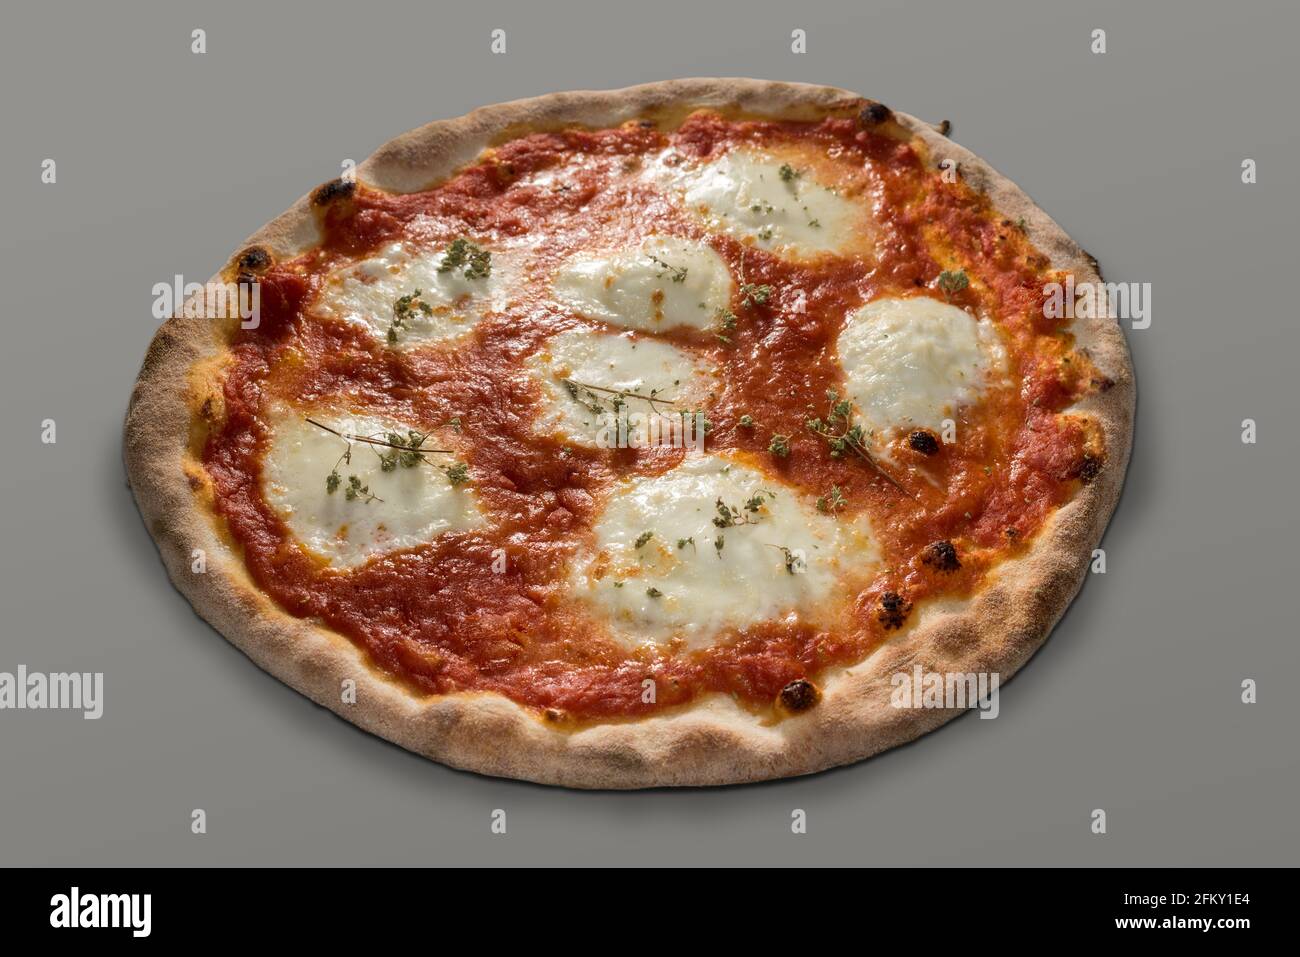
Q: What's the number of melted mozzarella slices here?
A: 7